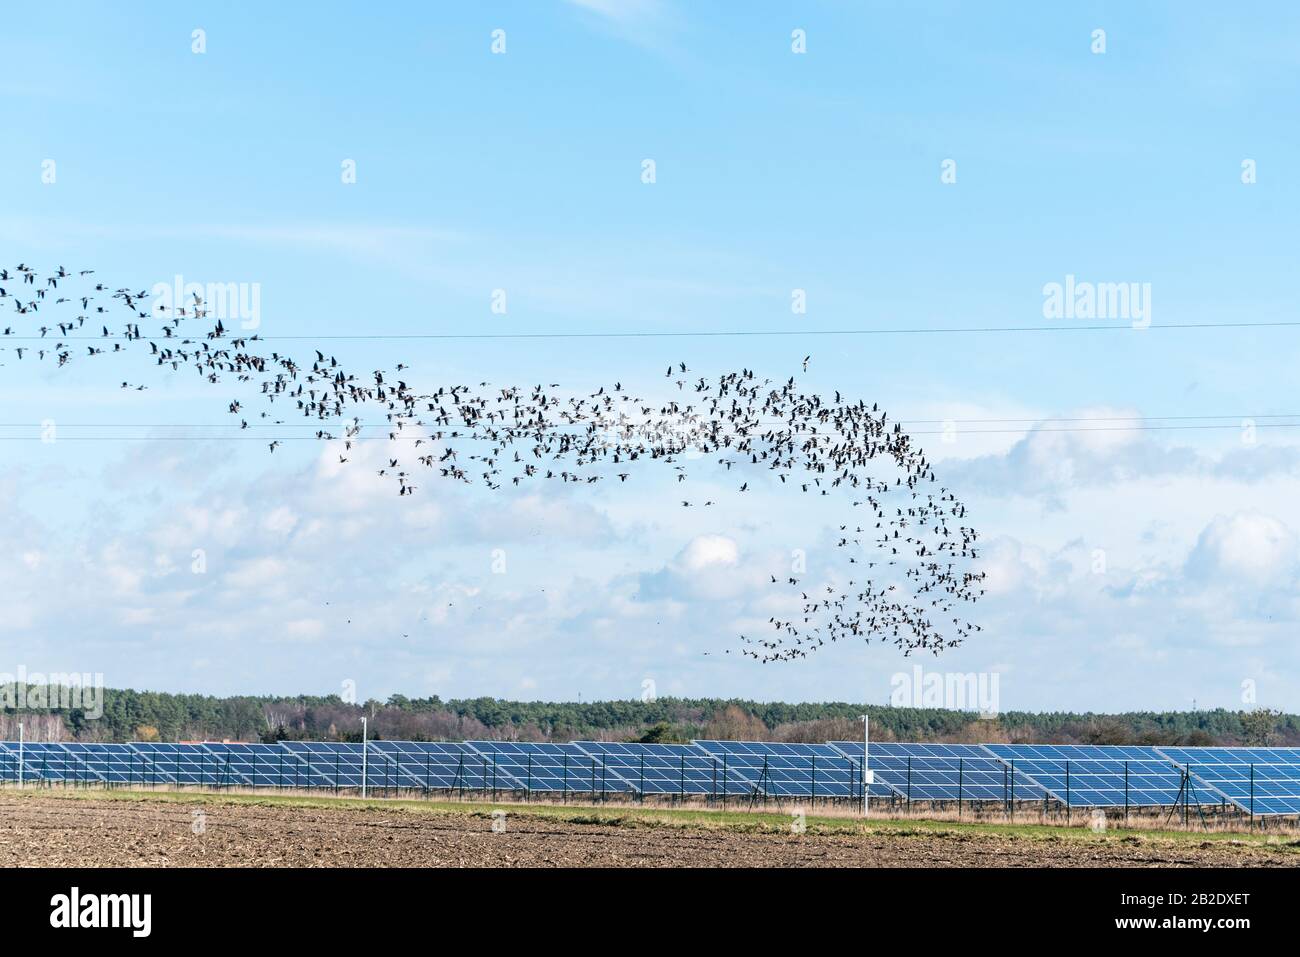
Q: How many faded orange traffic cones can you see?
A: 0